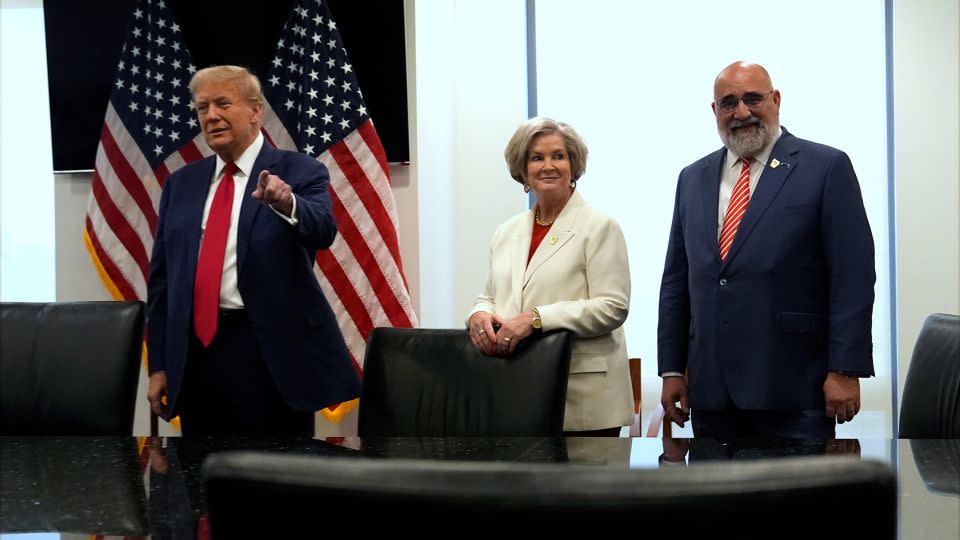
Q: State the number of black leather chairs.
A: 4